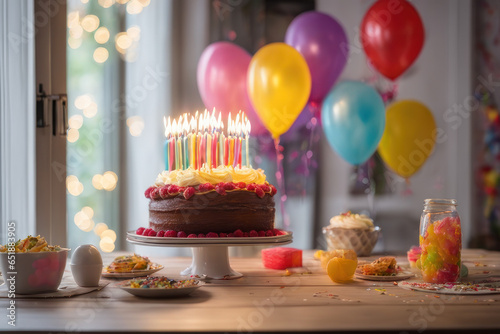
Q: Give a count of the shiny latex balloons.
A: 6